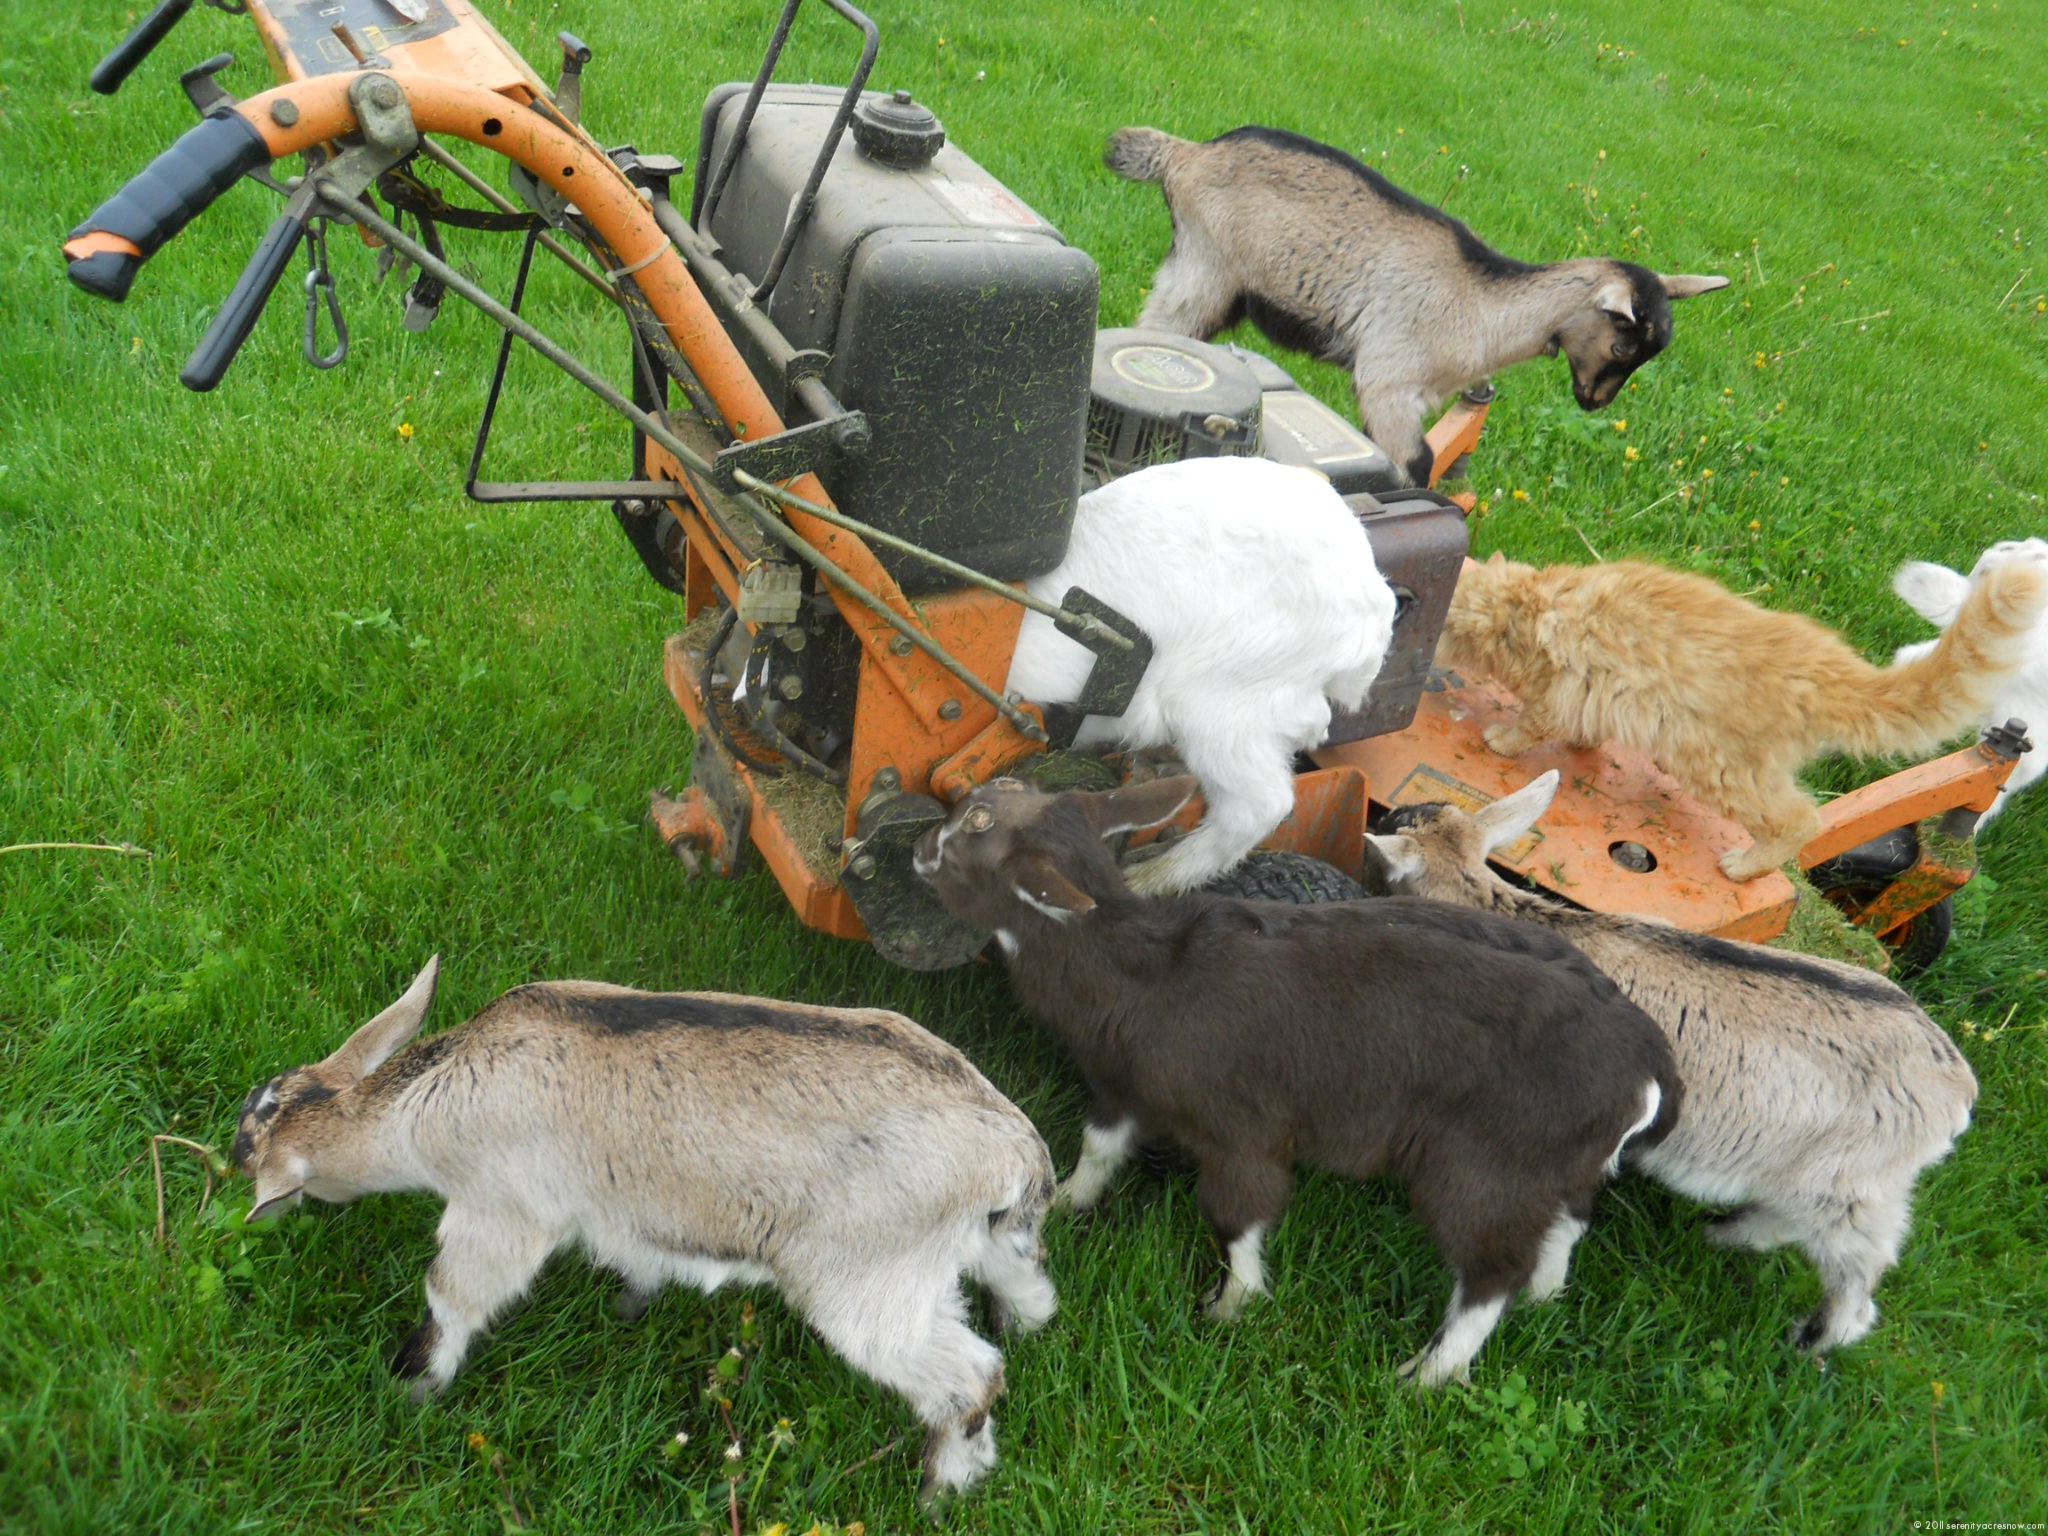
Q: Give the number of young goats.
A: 6